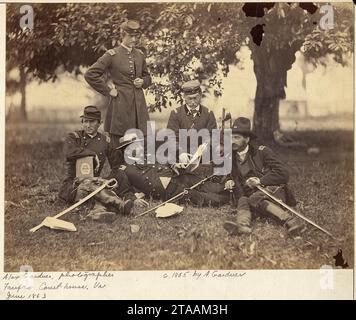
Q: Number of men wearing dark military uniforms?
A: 5